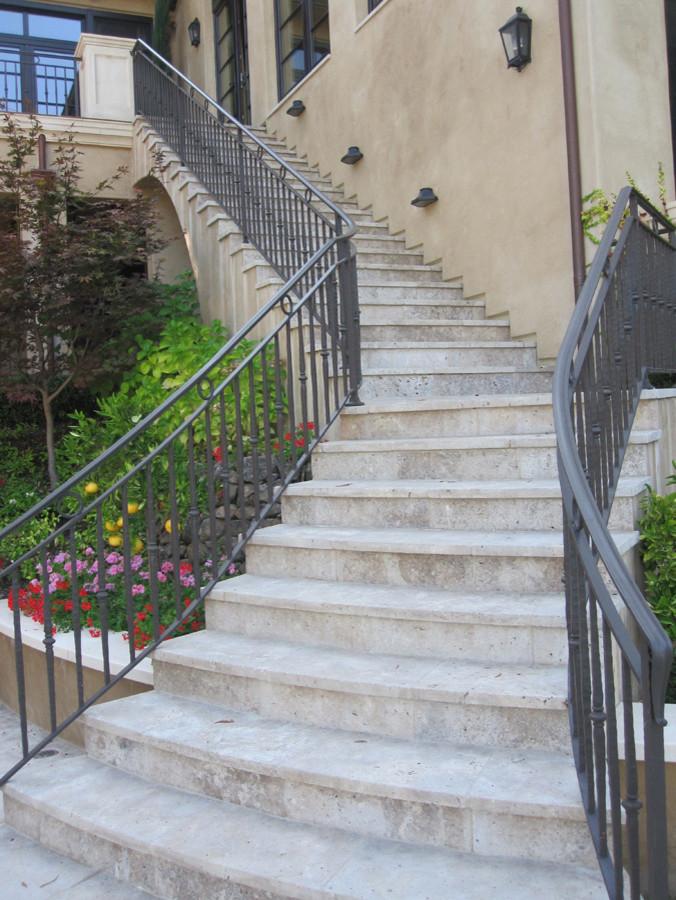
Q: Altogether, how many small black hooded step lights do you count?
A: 3